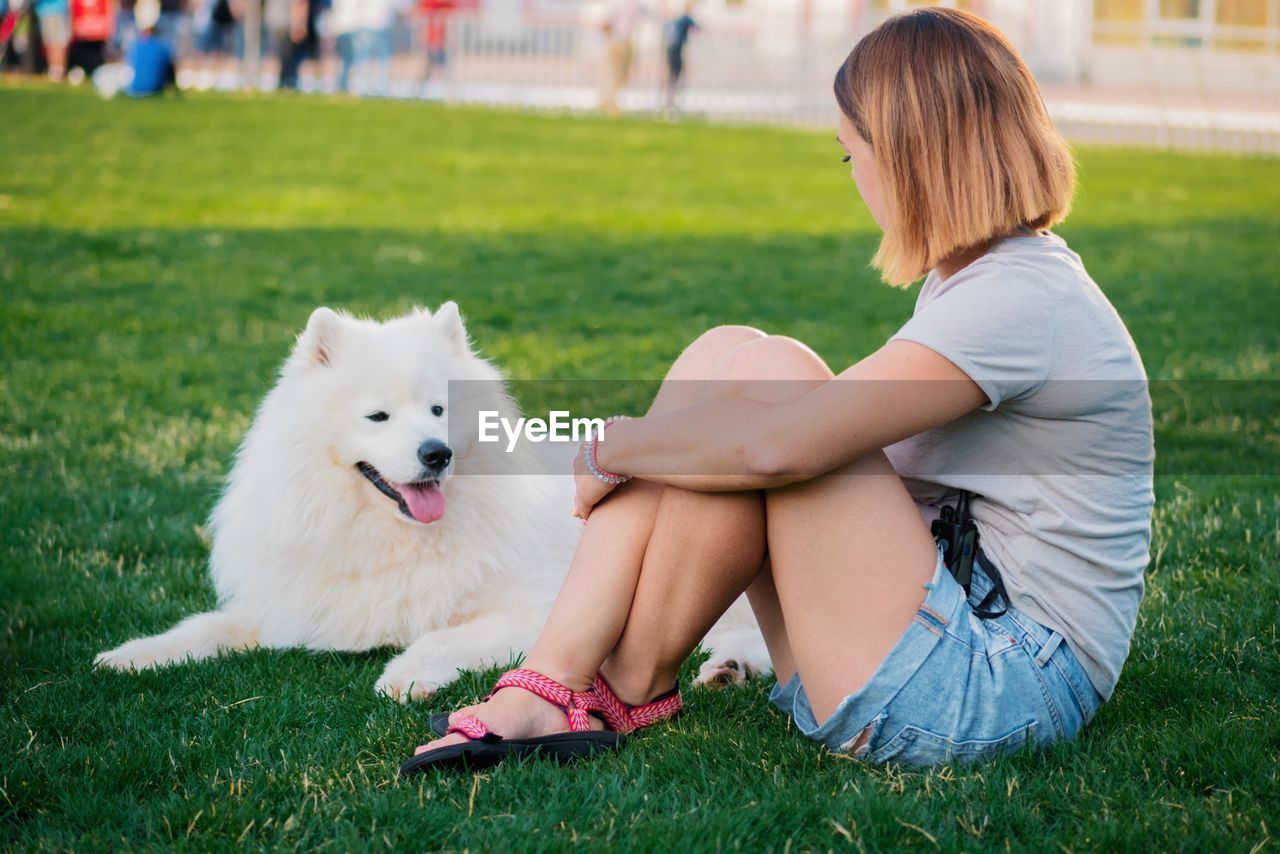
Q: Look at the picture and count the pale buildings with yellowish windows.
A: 1